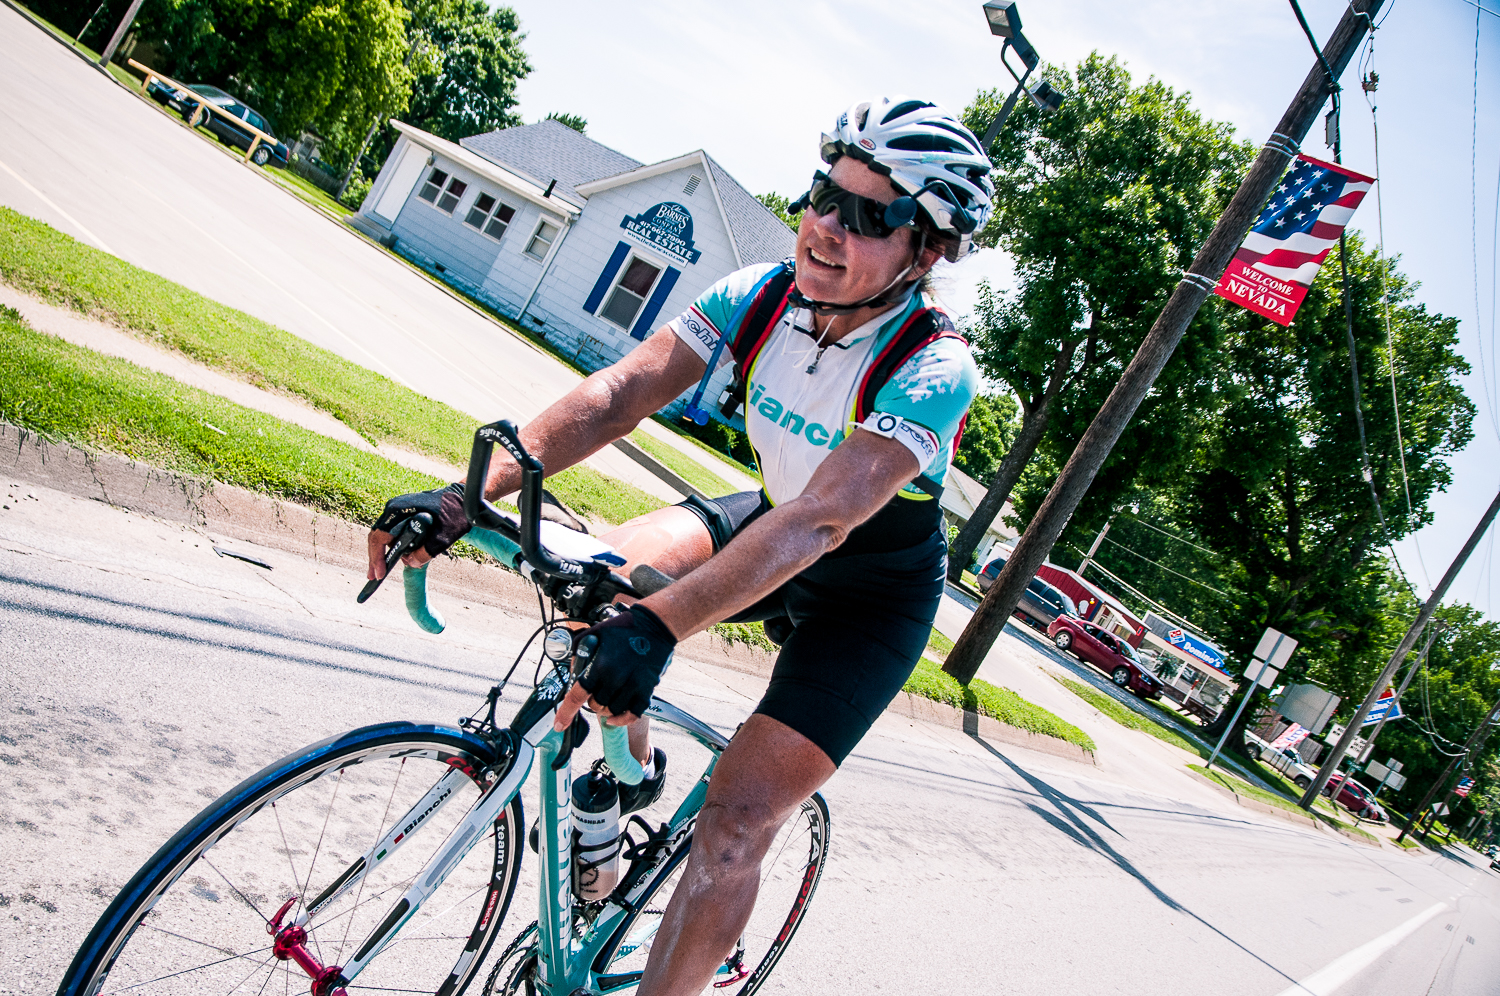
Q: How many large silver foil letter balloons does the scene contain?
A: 0